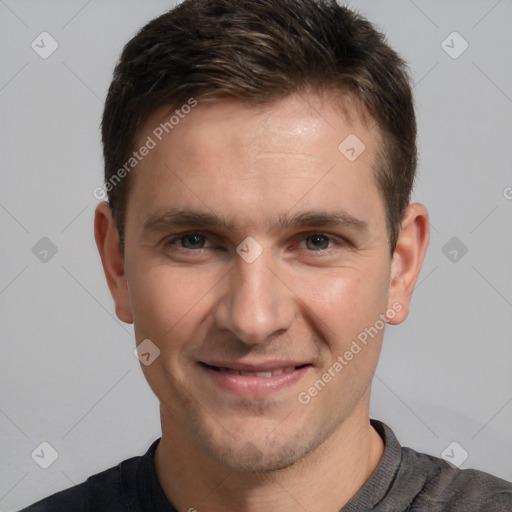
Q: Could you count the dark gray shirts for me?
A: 1